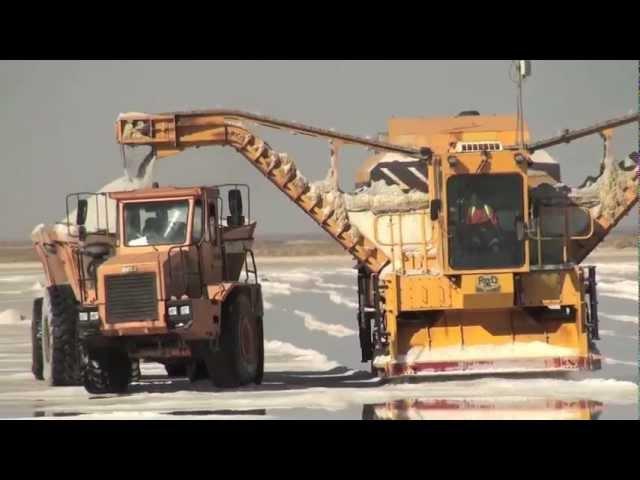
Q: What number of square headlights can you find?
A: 4